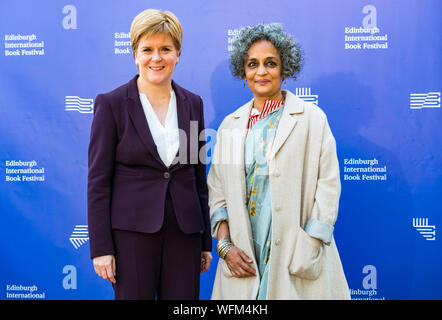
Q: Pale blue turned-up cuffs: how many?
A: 2